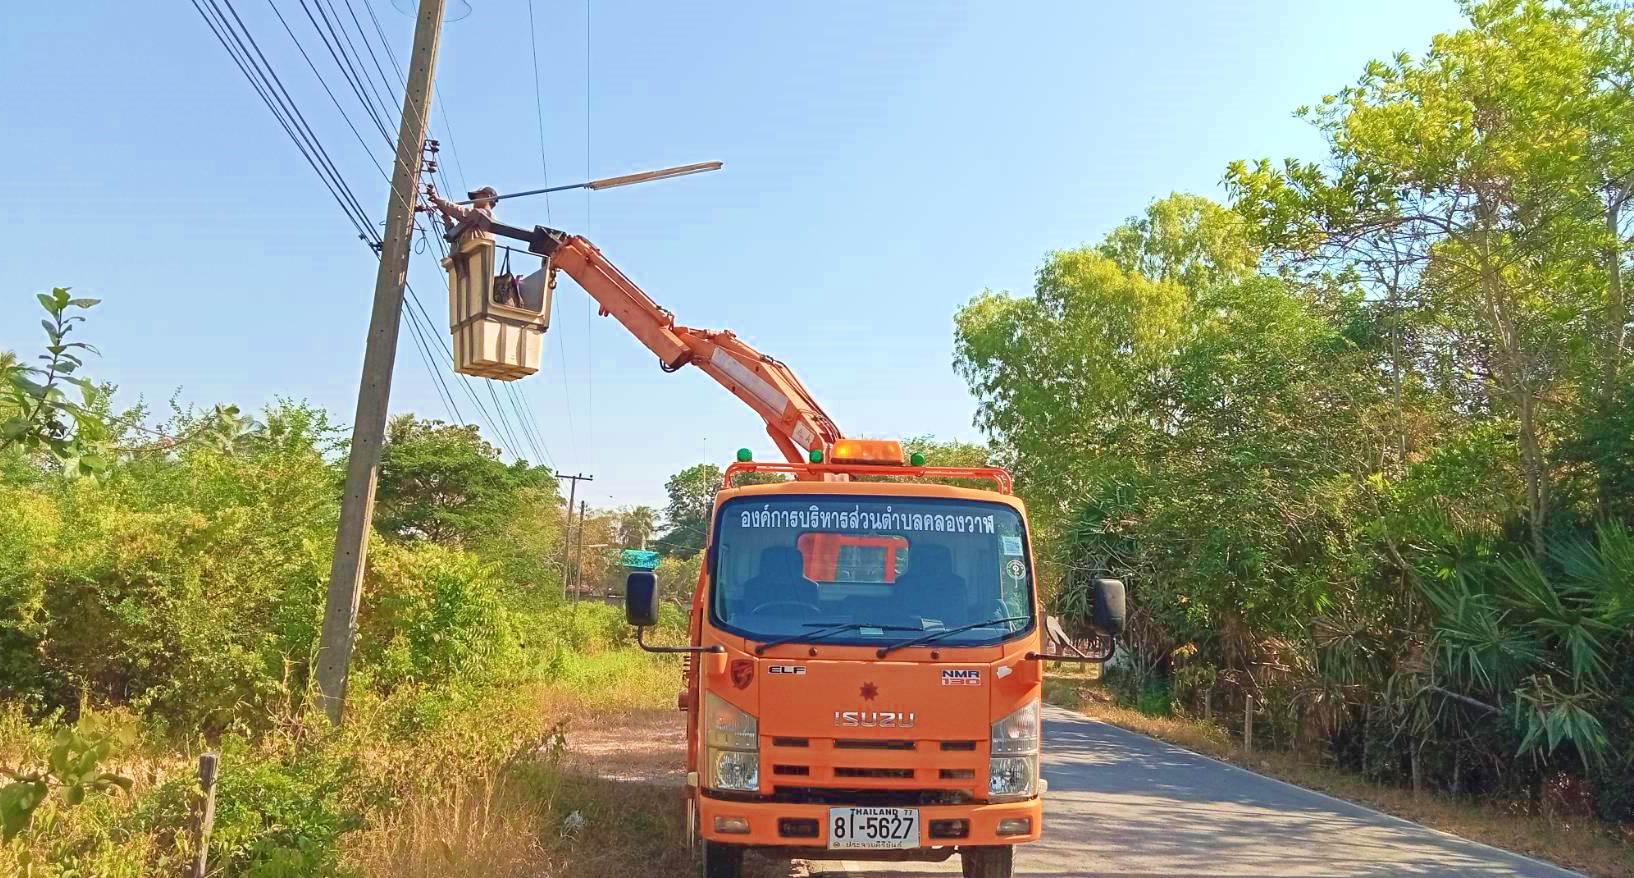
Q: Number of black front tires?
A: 2